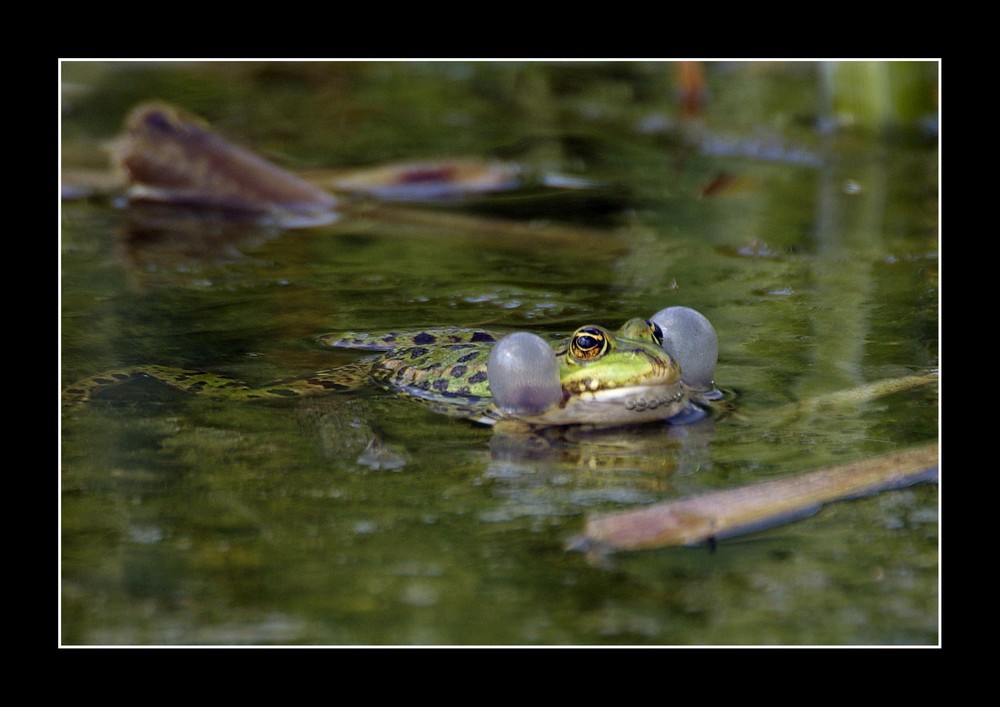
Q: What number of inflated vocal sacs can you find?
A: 2